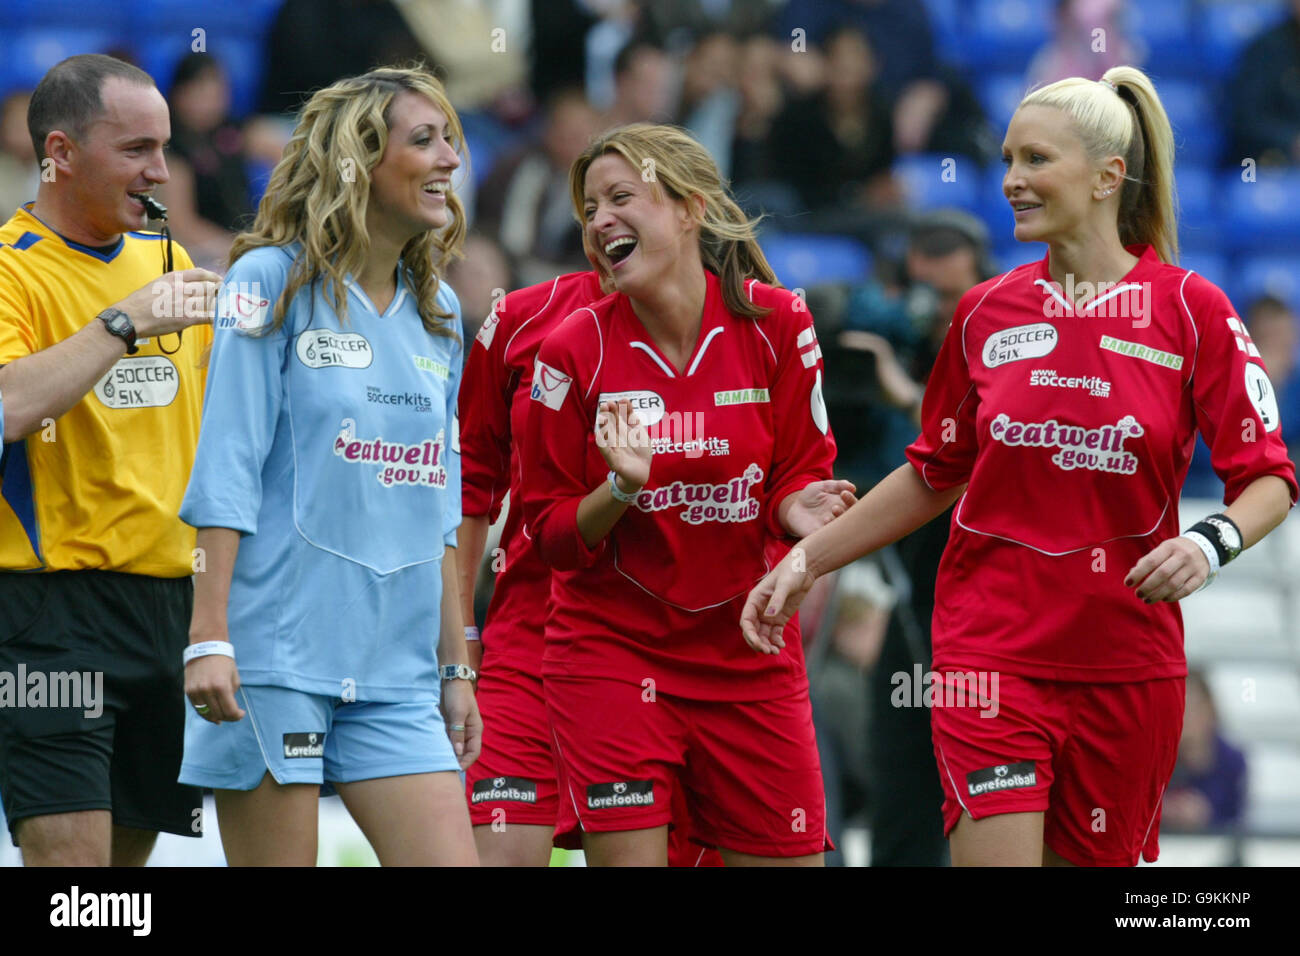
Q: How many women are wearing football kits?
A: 4